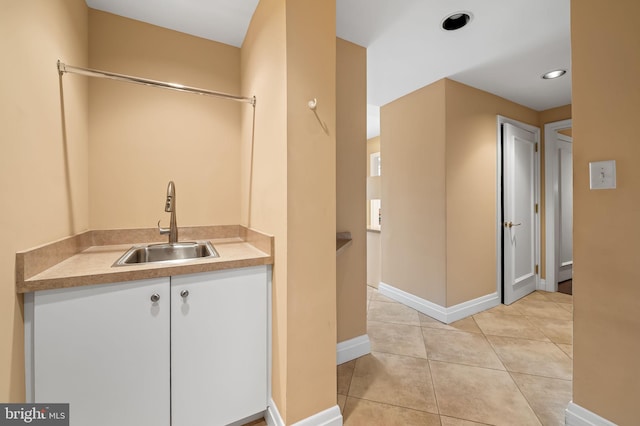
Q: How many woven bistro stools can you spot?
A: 0